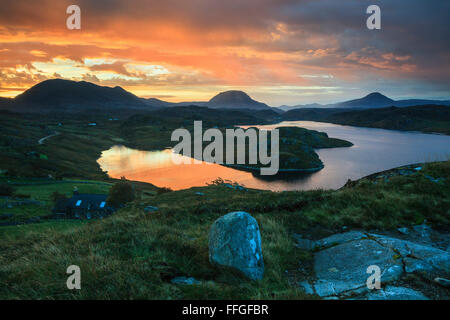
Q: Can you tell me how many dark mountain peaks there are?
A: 3